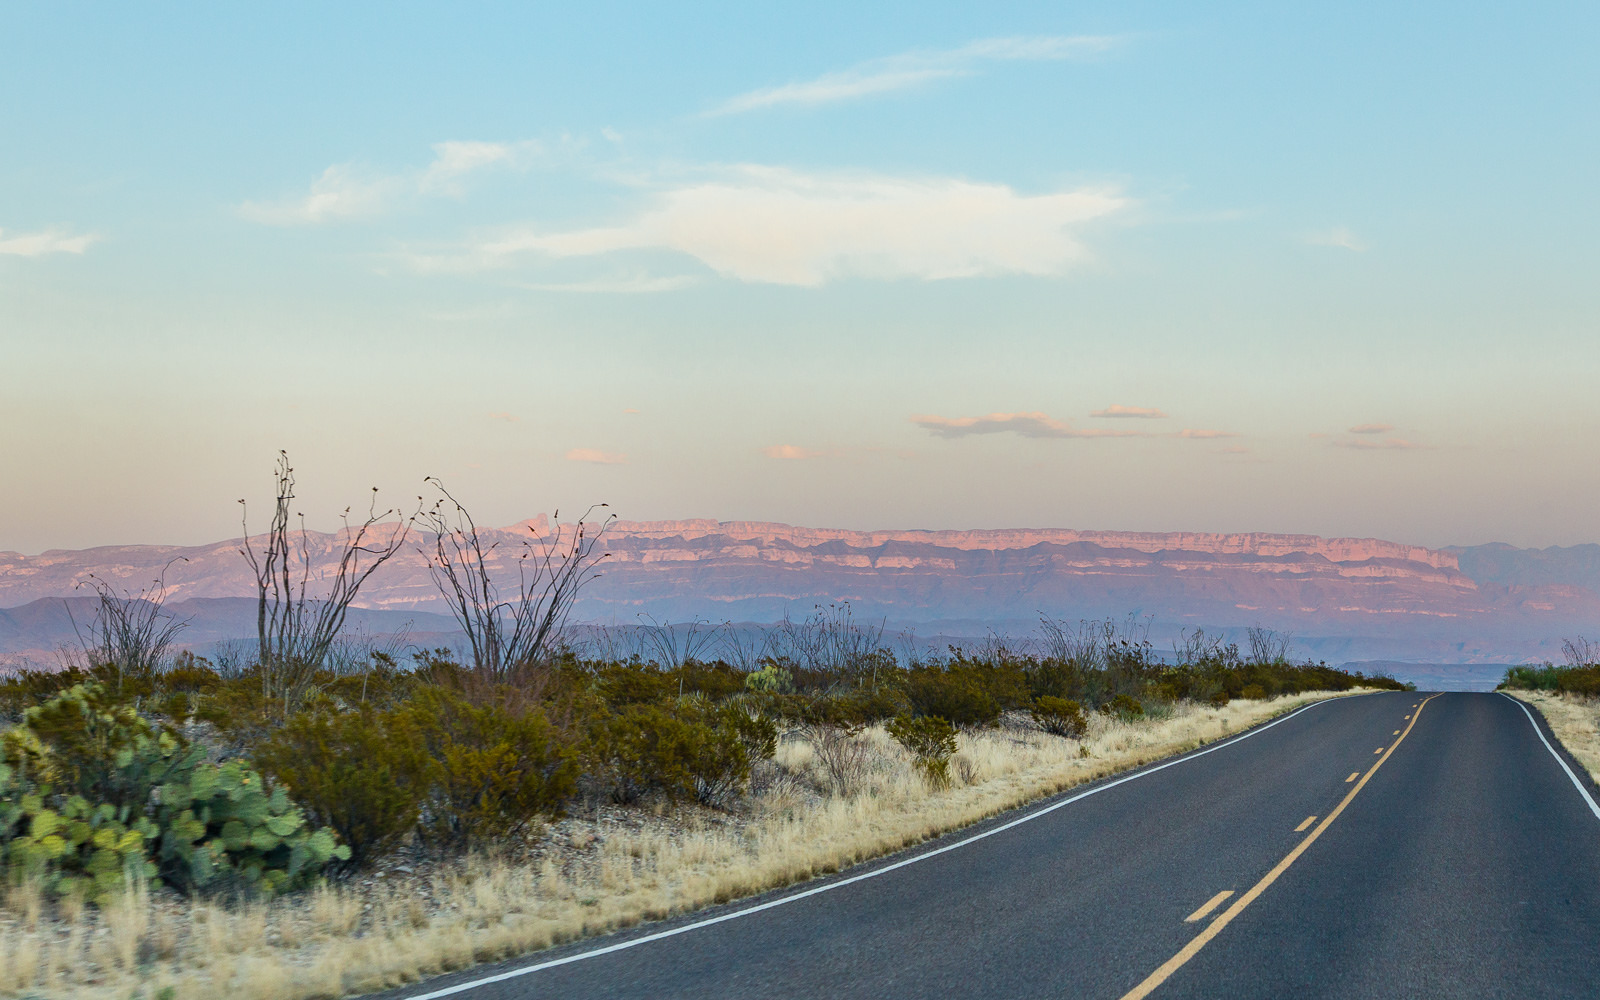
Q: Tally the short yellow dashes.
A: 8